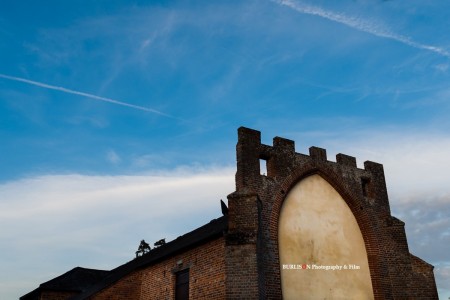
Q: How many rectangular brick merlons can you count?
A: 5